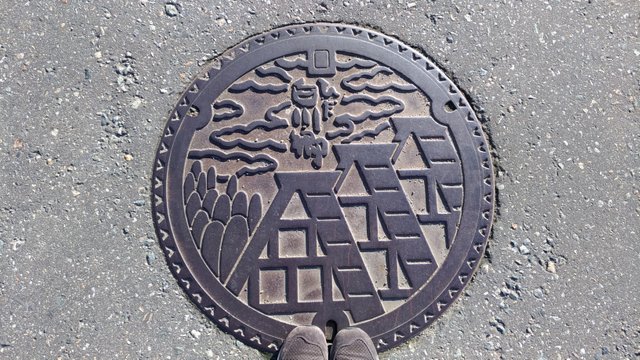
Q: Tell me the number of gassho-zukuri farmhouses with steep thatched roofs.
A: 3